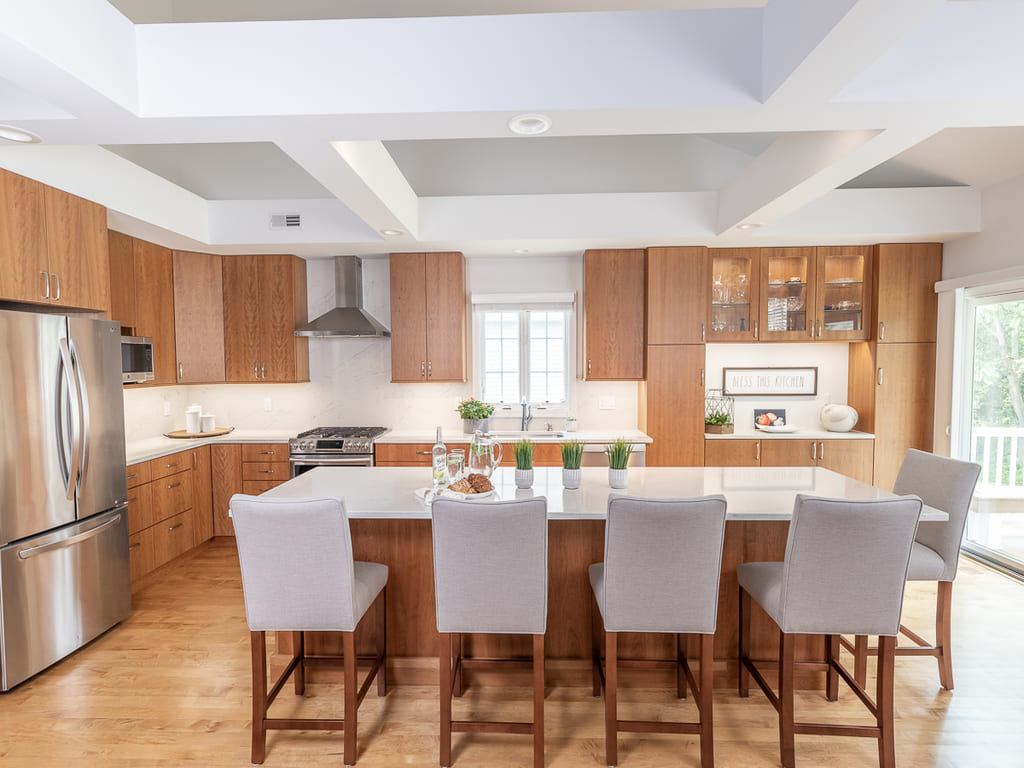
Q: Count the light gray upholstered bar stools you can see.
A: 5